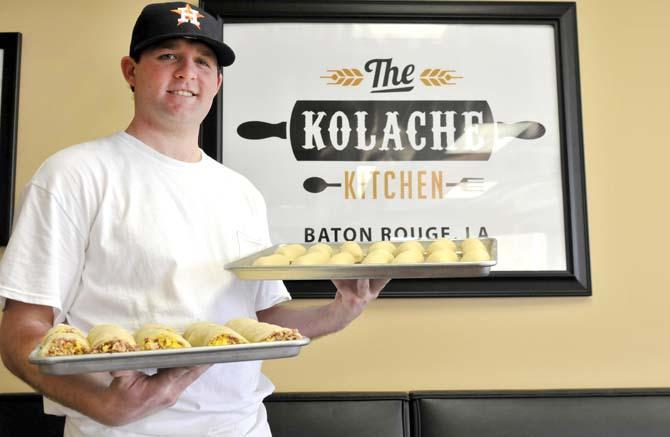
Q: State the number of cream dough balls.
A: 14